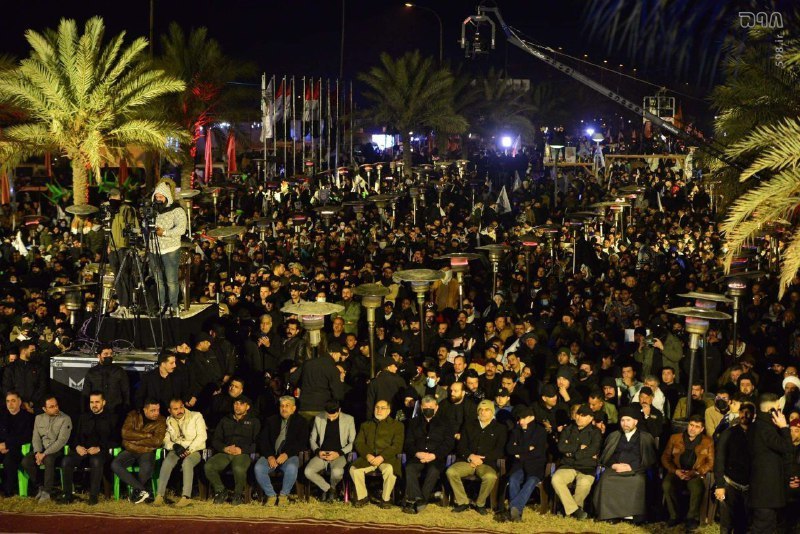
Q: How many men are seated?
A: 15